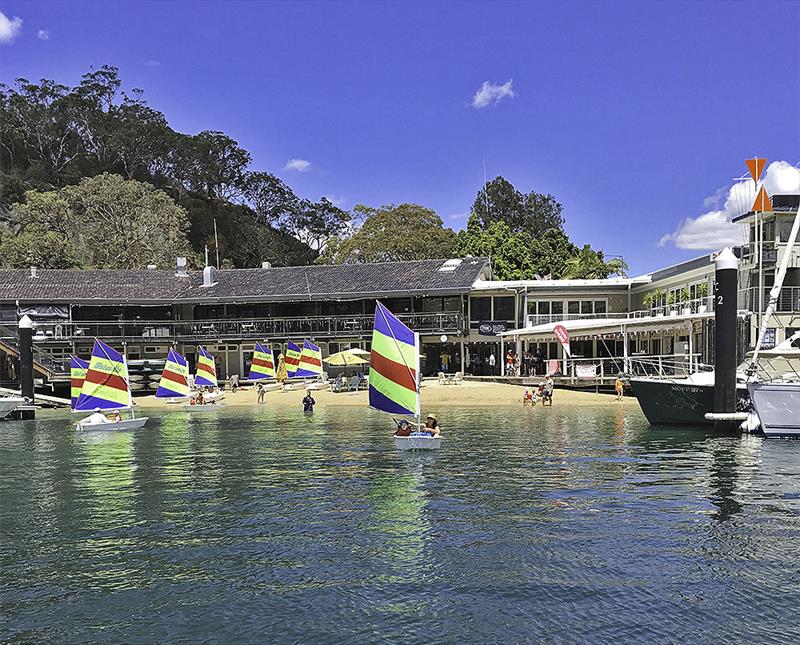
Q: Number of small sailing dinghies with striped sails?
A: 8